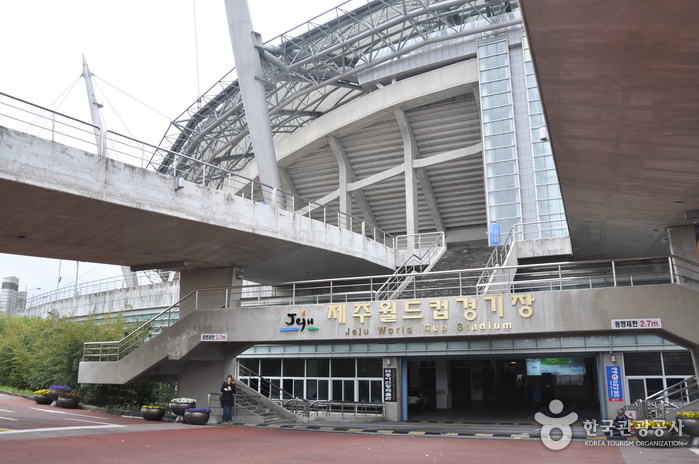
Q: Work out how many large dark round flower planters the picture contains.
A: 8